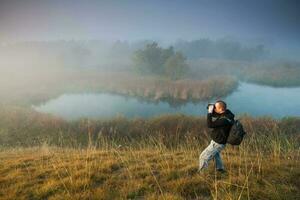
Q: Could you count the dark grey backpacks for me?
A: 1